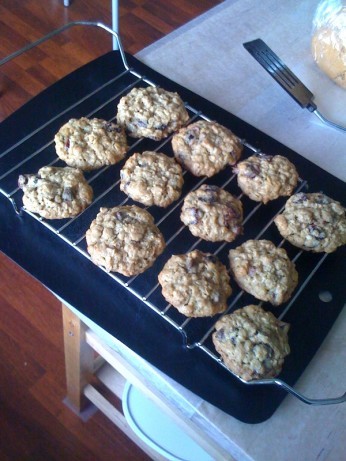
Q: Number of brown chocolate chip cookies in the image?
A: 12